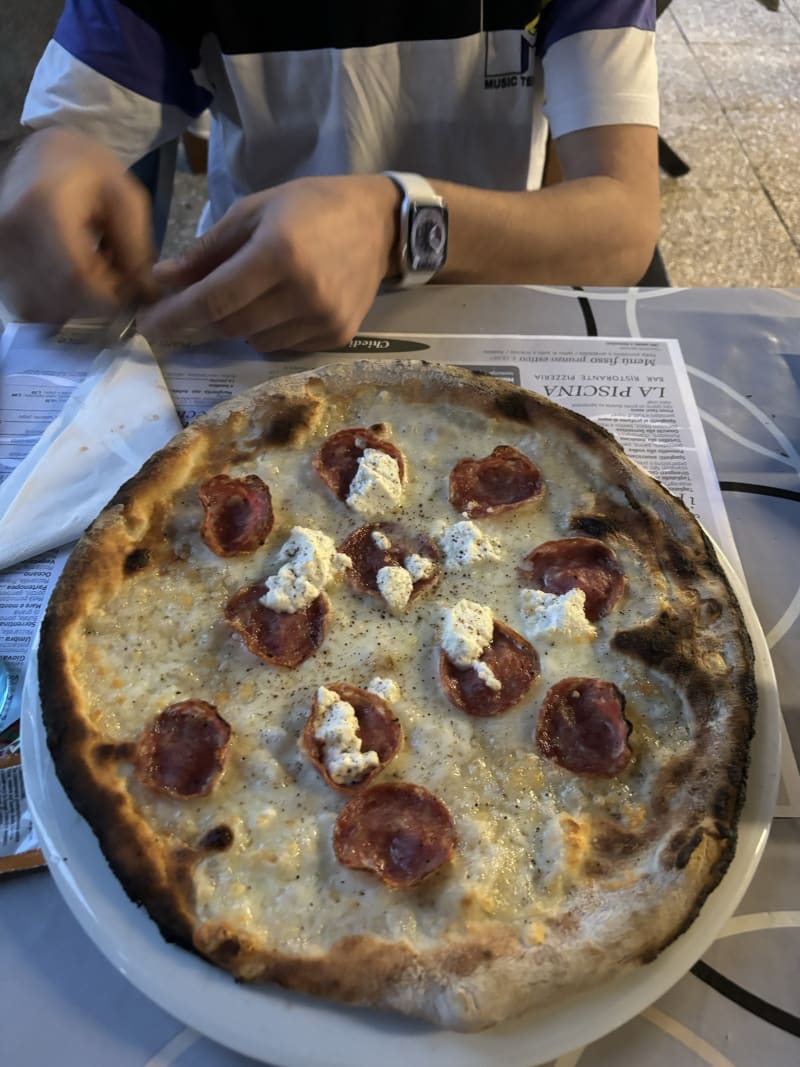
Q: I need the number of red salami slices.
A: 11